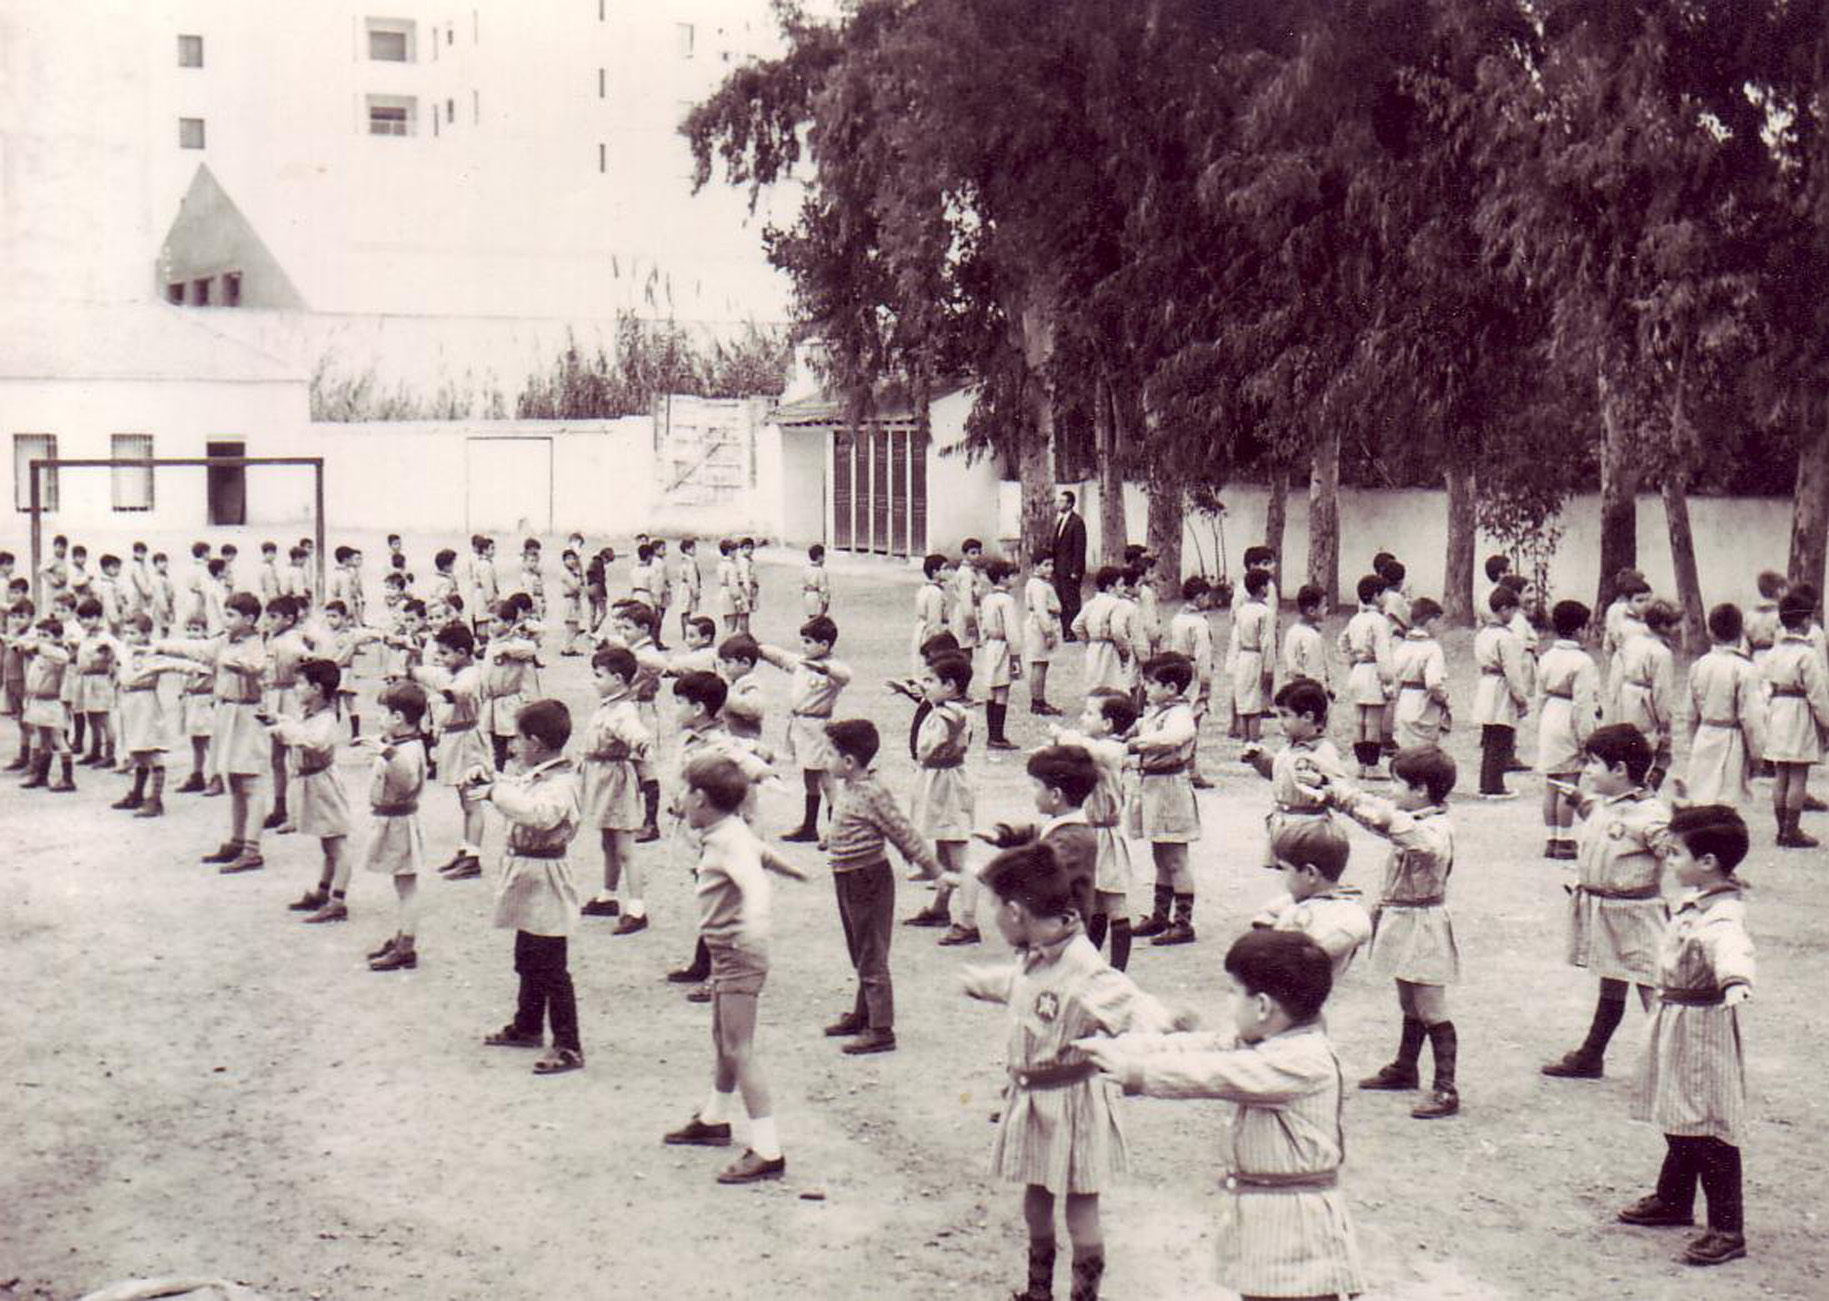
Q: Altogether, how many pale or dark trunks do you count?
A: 9